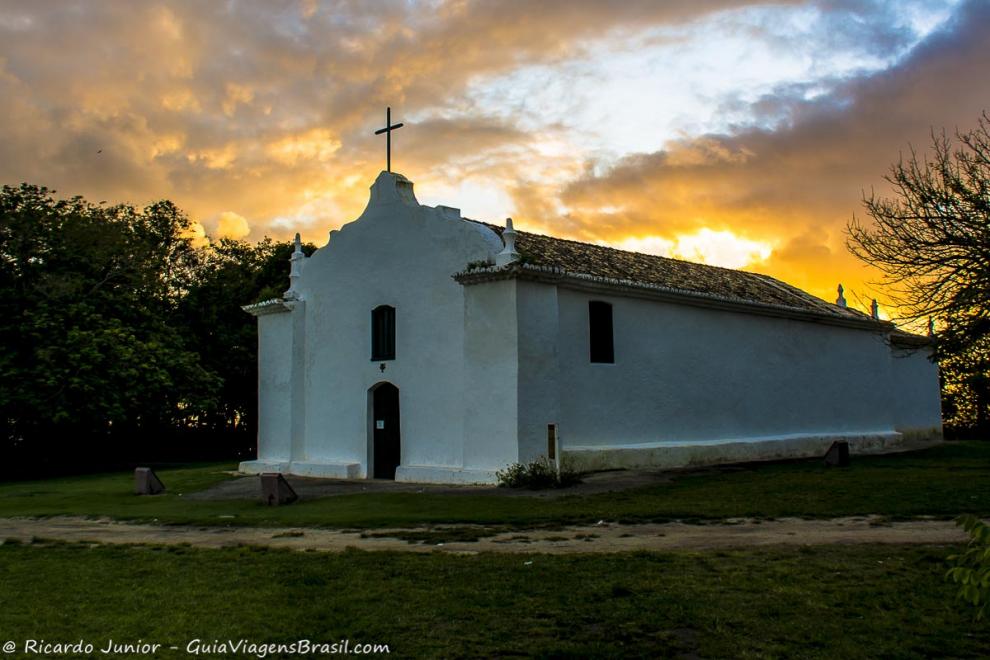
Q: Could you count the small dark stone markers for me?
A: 3